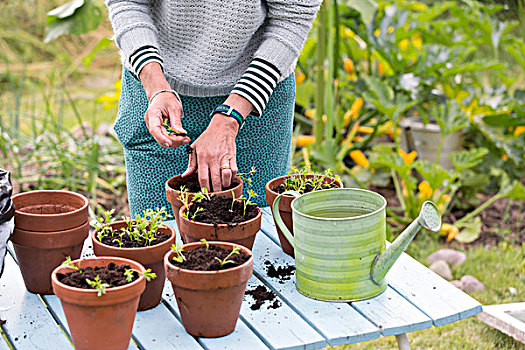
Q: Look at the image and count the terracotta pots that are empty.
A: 2